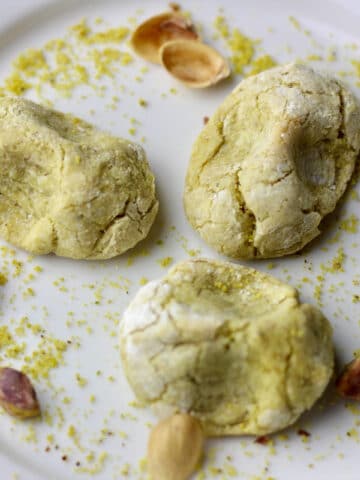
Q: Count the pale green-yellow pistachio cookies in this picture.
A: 3